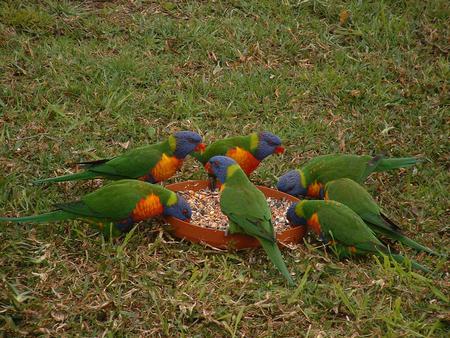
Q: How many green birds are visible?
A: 7